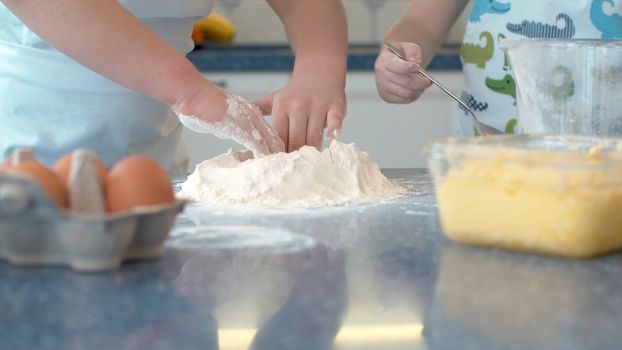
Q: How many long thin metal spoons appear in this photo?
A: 1